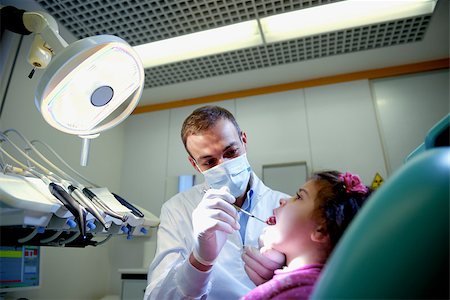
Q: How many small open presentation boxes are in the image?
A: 0